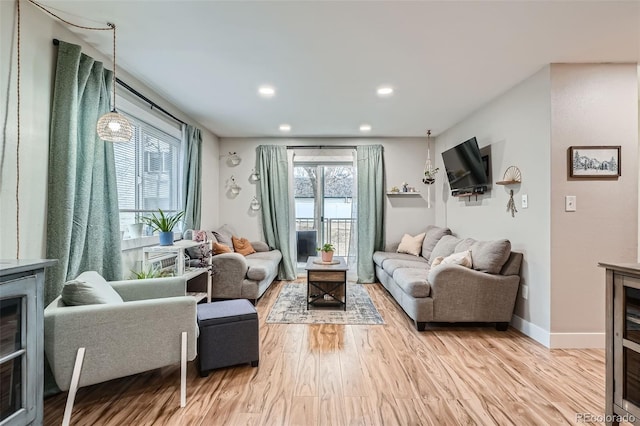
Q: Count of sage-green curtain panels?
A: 4